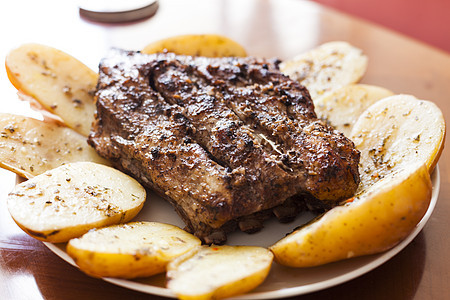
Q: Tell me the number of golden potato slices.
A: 10